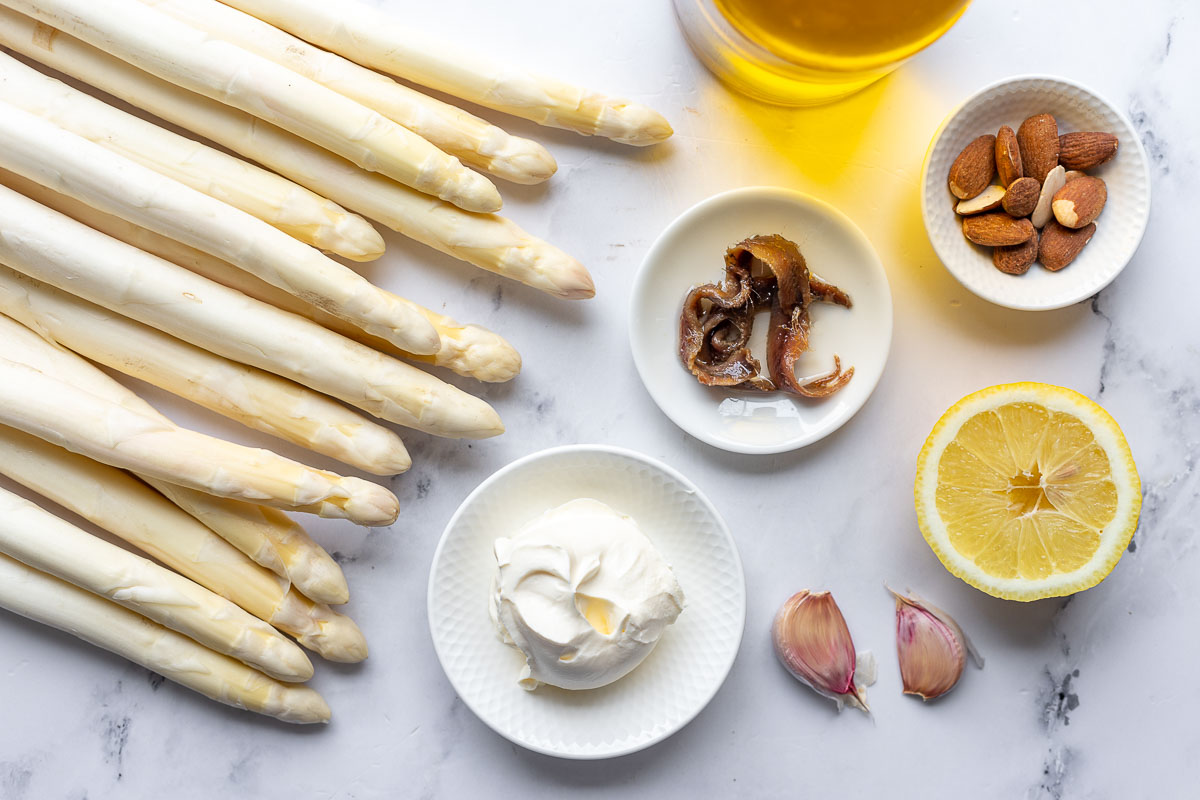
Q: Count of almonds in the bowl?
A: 12